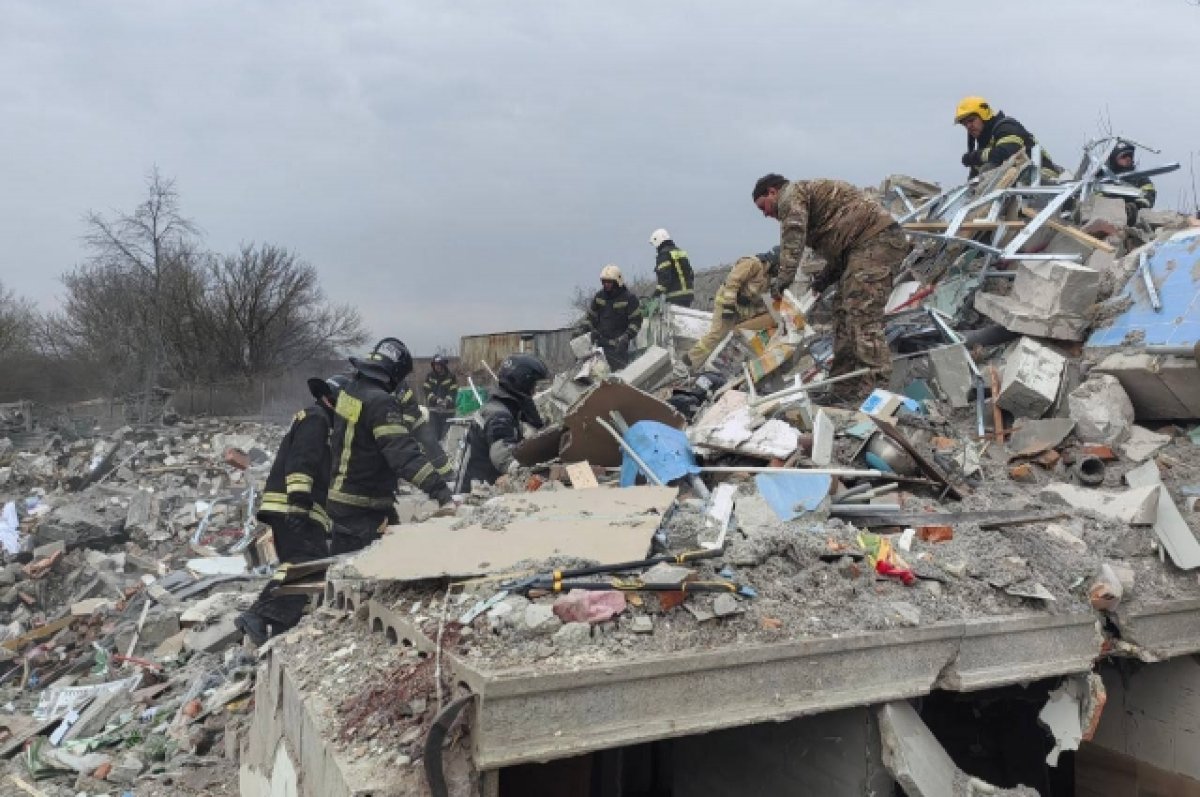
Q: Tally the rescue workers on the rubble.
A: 11